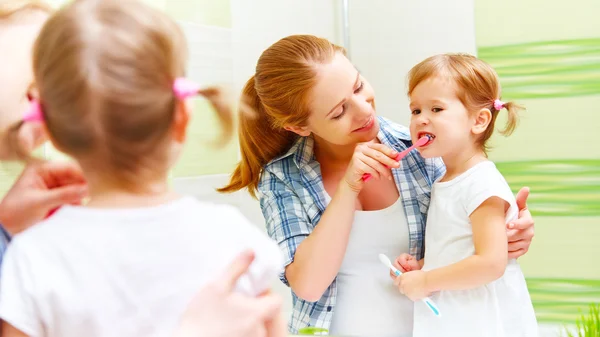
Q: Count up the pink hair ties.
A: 3